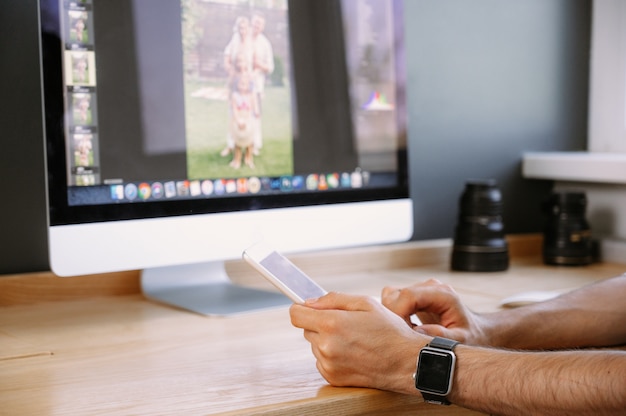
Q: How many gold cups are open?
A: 0